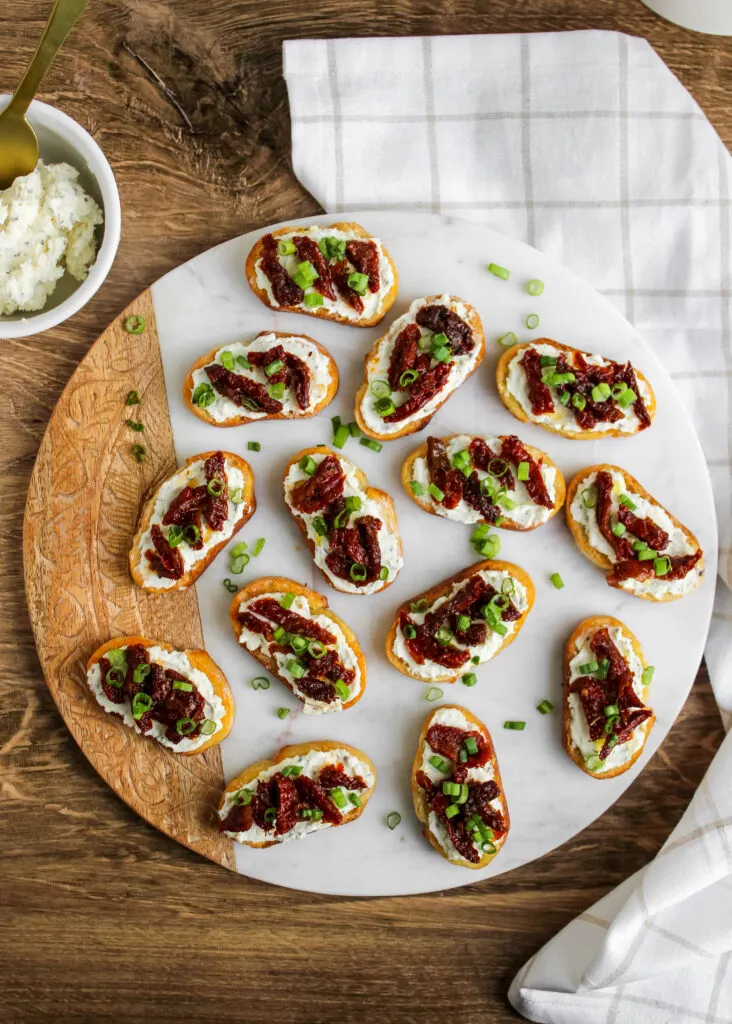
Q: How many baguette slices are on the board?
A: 14